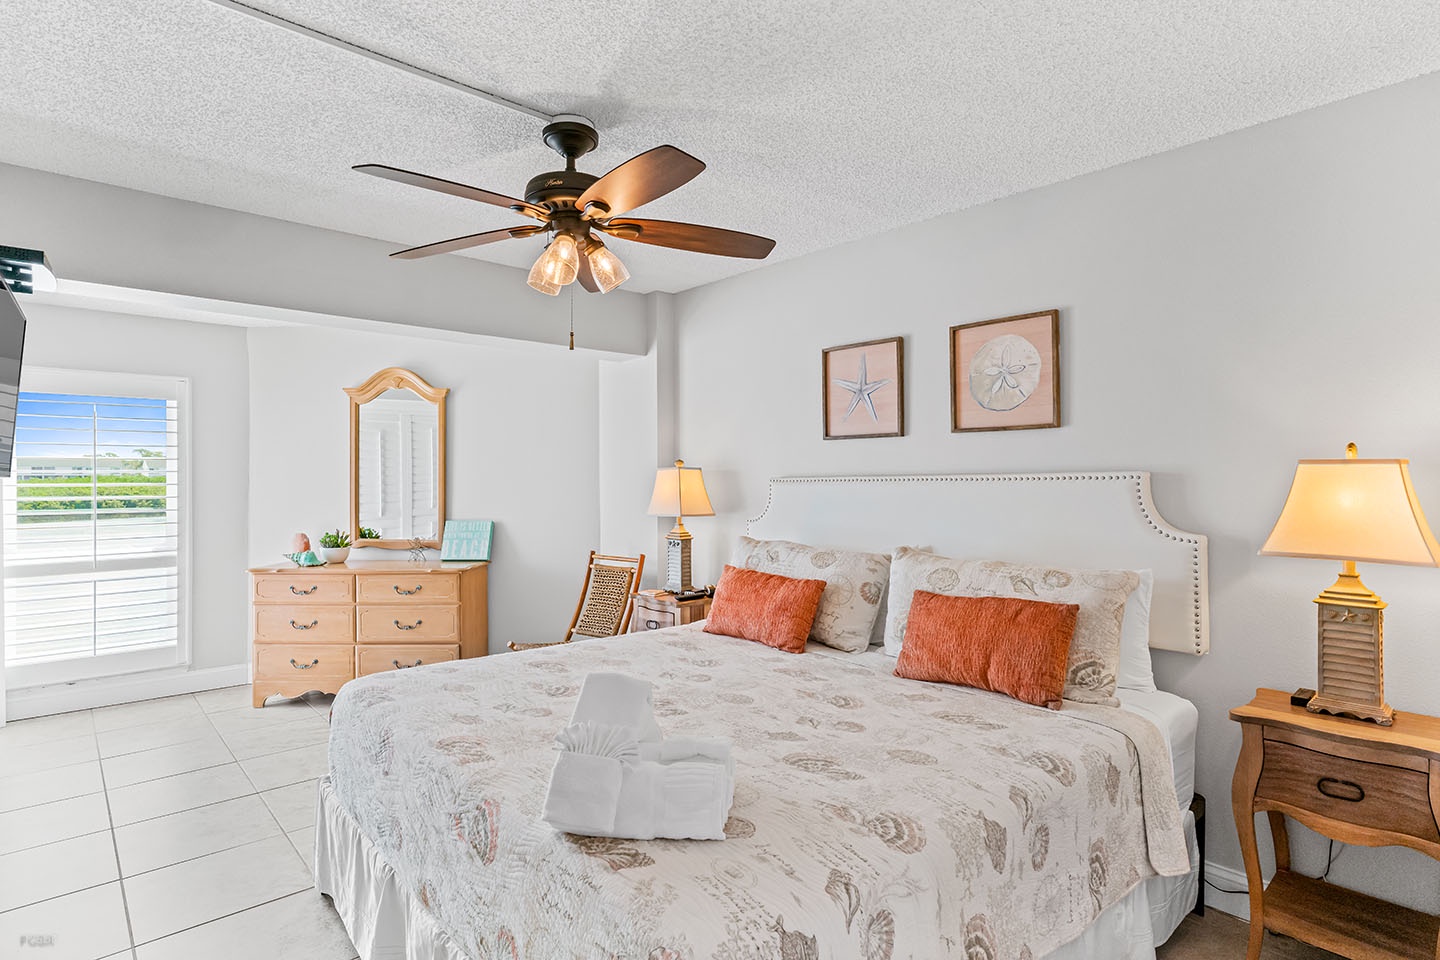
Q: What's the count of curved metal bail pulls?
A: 6